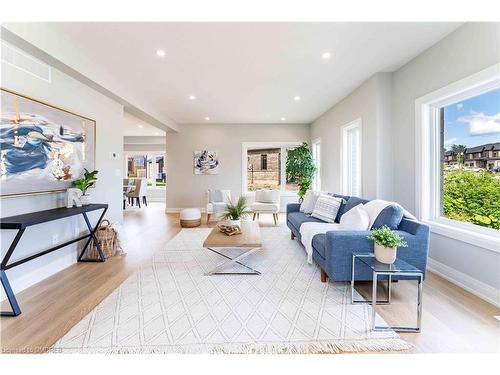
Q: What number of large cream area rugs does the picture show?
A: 1